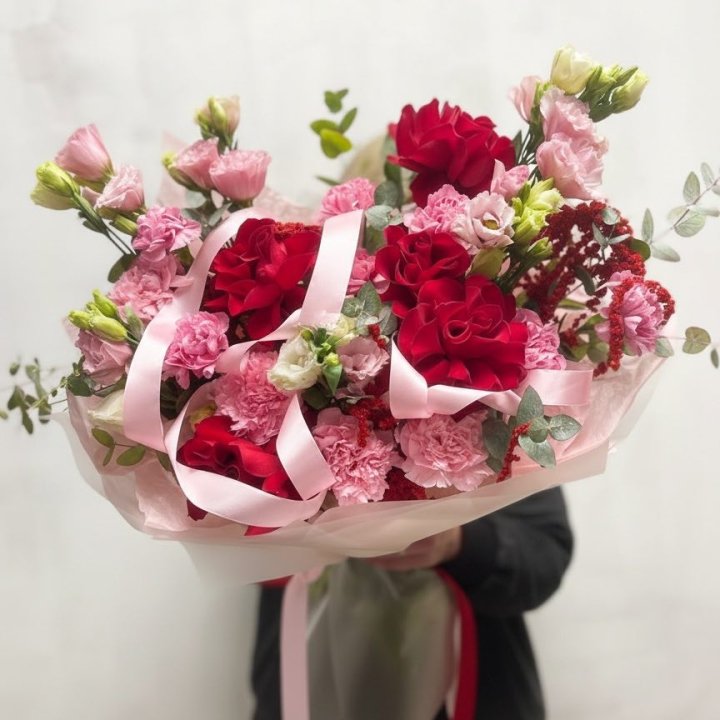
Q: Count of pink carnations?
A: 11